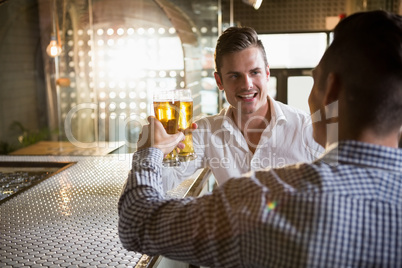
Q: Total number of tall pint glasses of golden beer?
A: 2